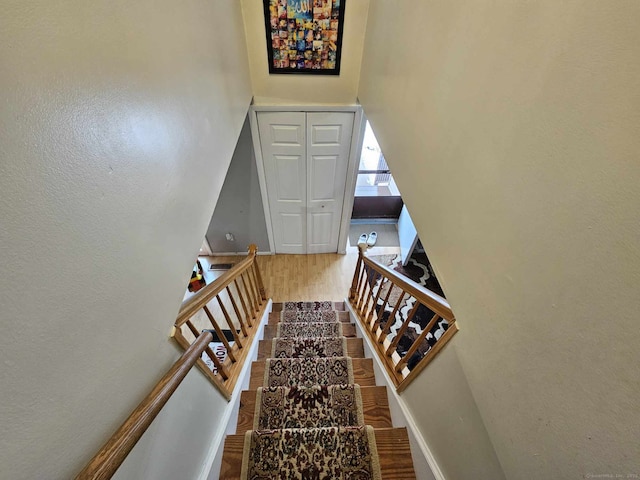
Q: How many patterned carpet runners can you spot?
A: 1